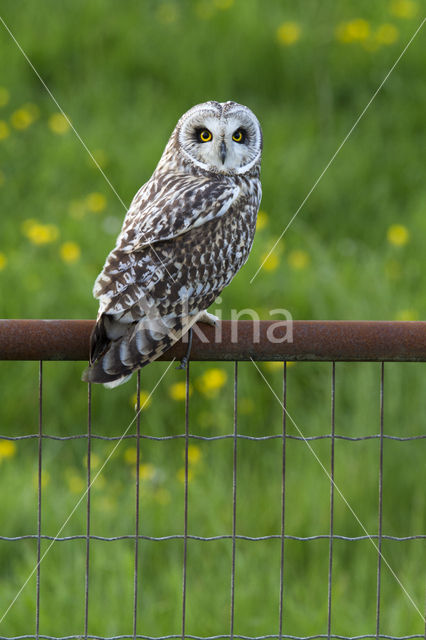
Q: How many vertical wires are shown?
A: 8